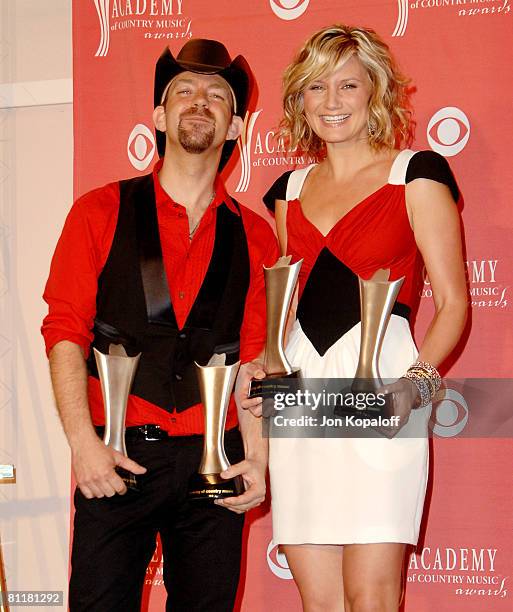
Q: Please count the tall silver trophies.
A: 4